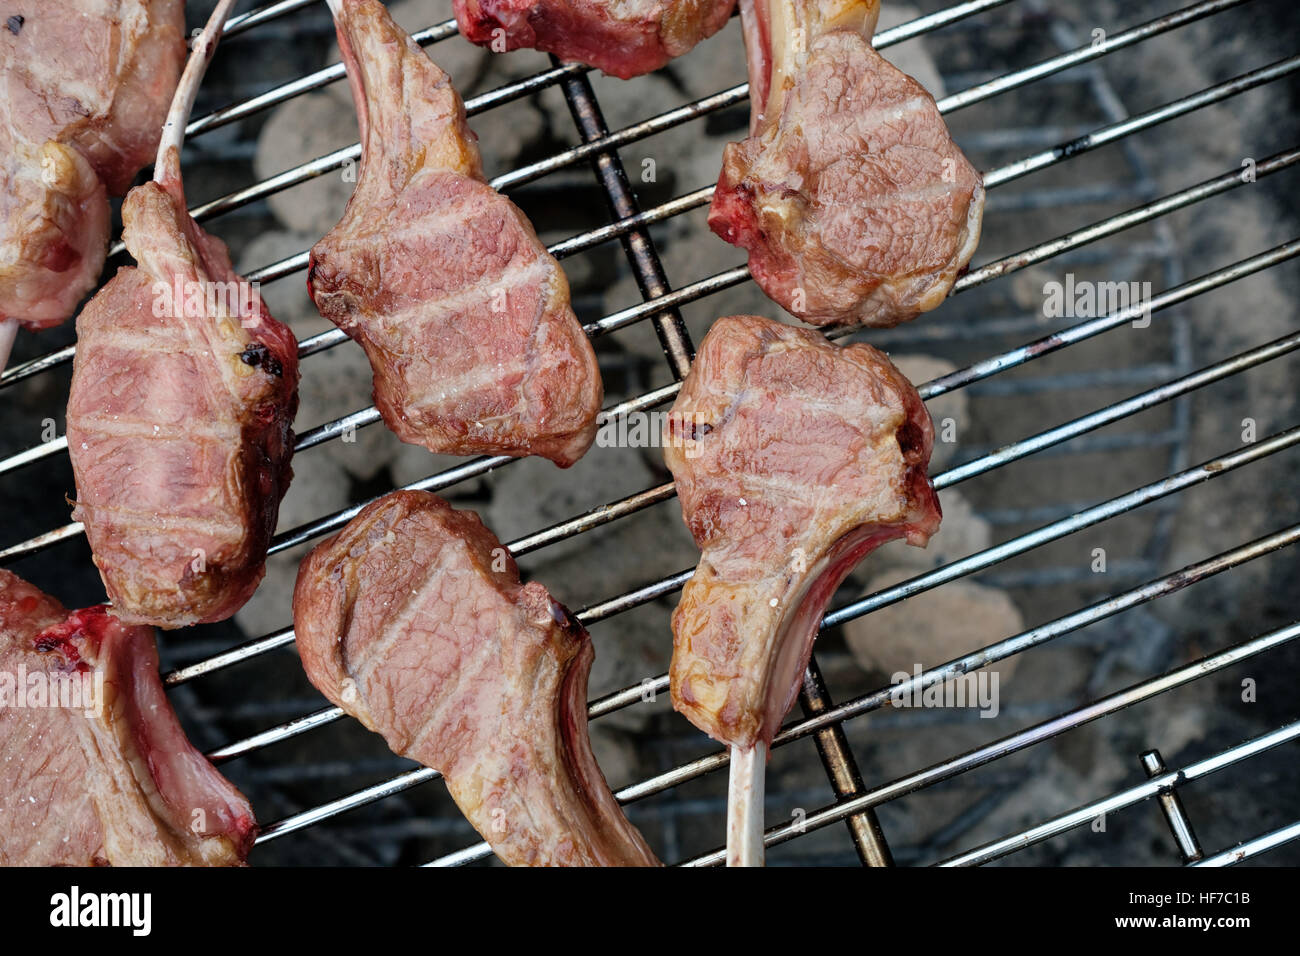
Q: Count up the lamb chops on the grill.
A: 8